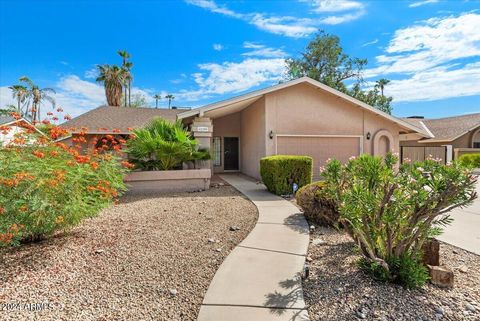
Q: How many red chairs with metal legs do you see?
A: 0